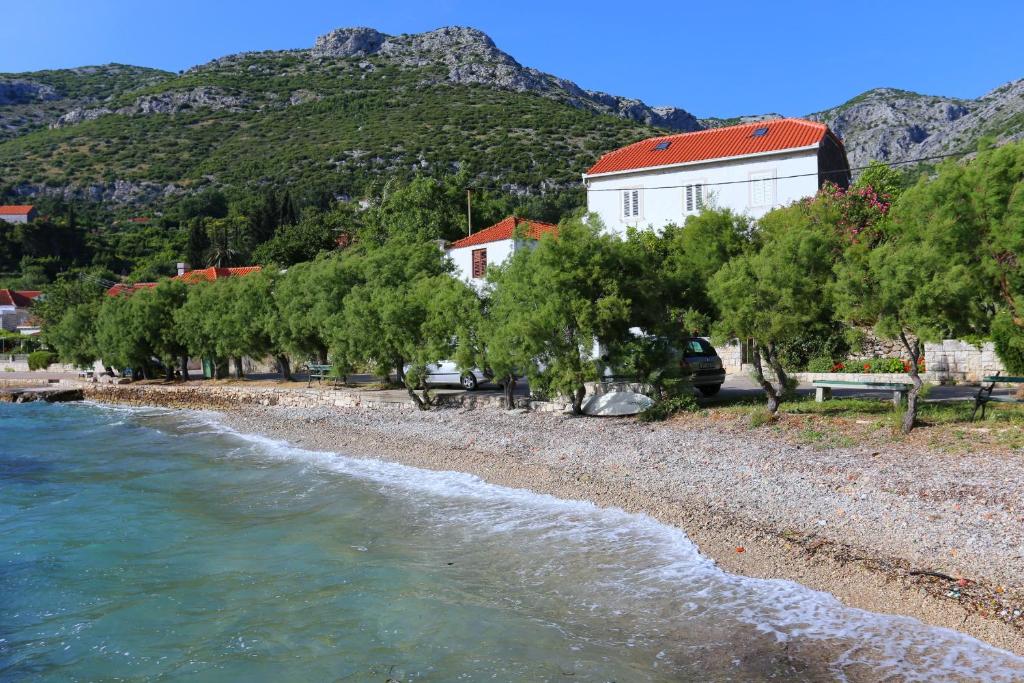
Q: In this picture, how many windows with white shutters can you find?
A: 3